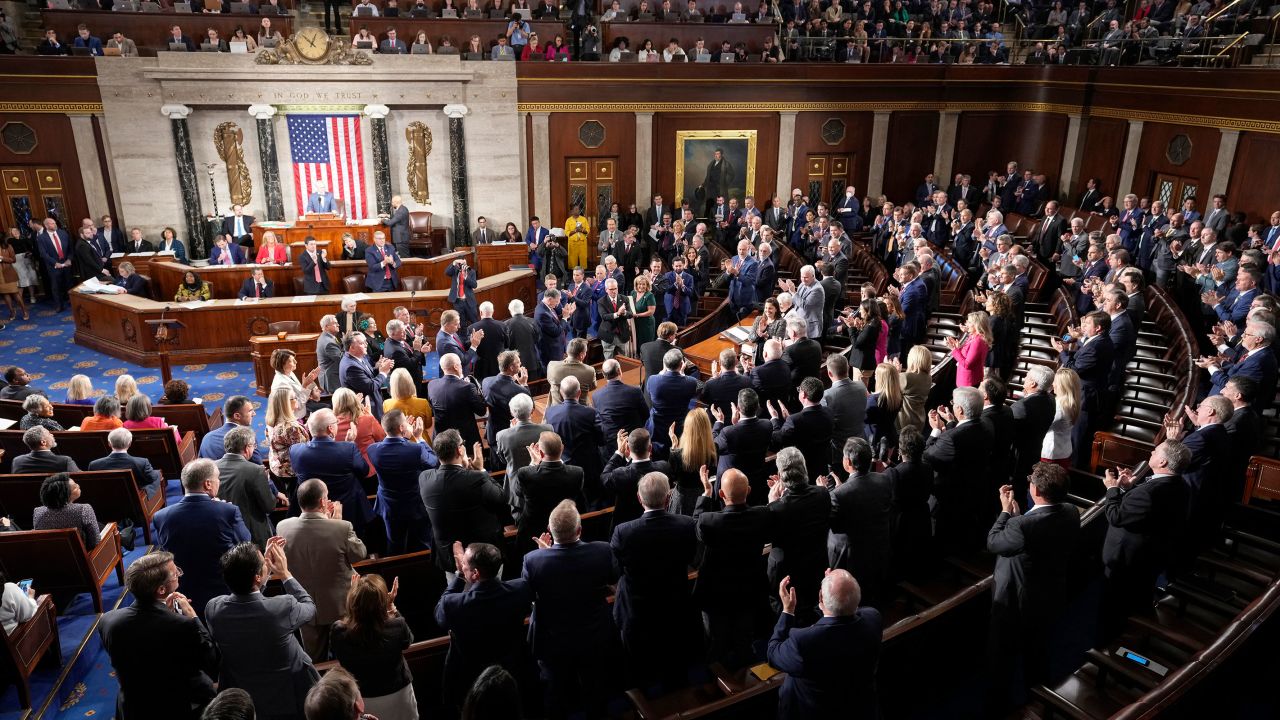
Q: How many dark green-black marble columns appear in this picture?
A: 4